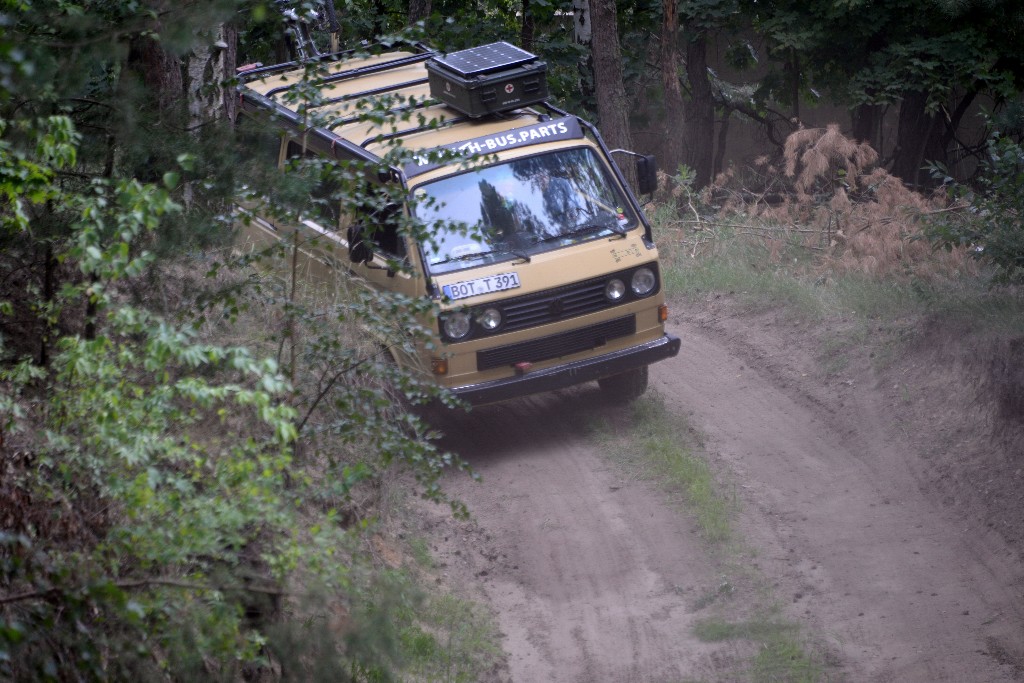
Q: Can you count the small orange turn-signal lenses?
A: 2